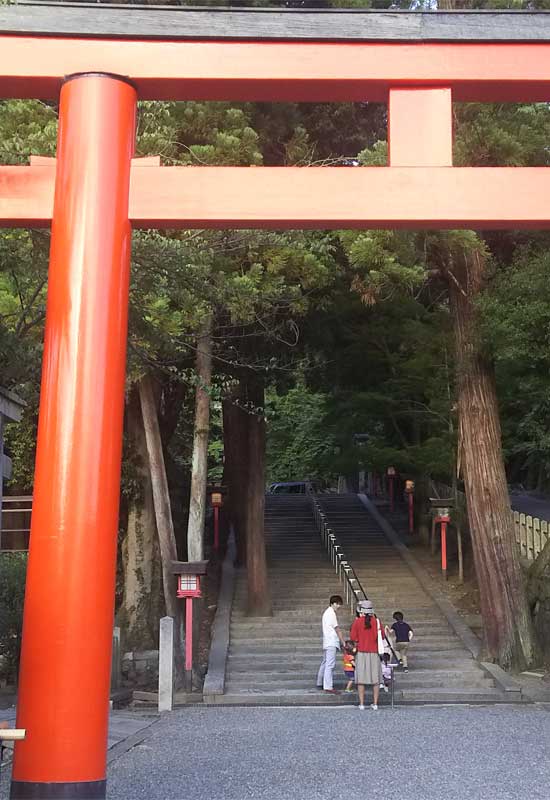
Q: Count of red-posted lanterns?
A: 5